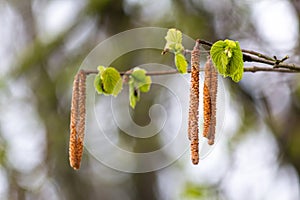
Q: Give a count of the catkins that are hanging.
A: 5